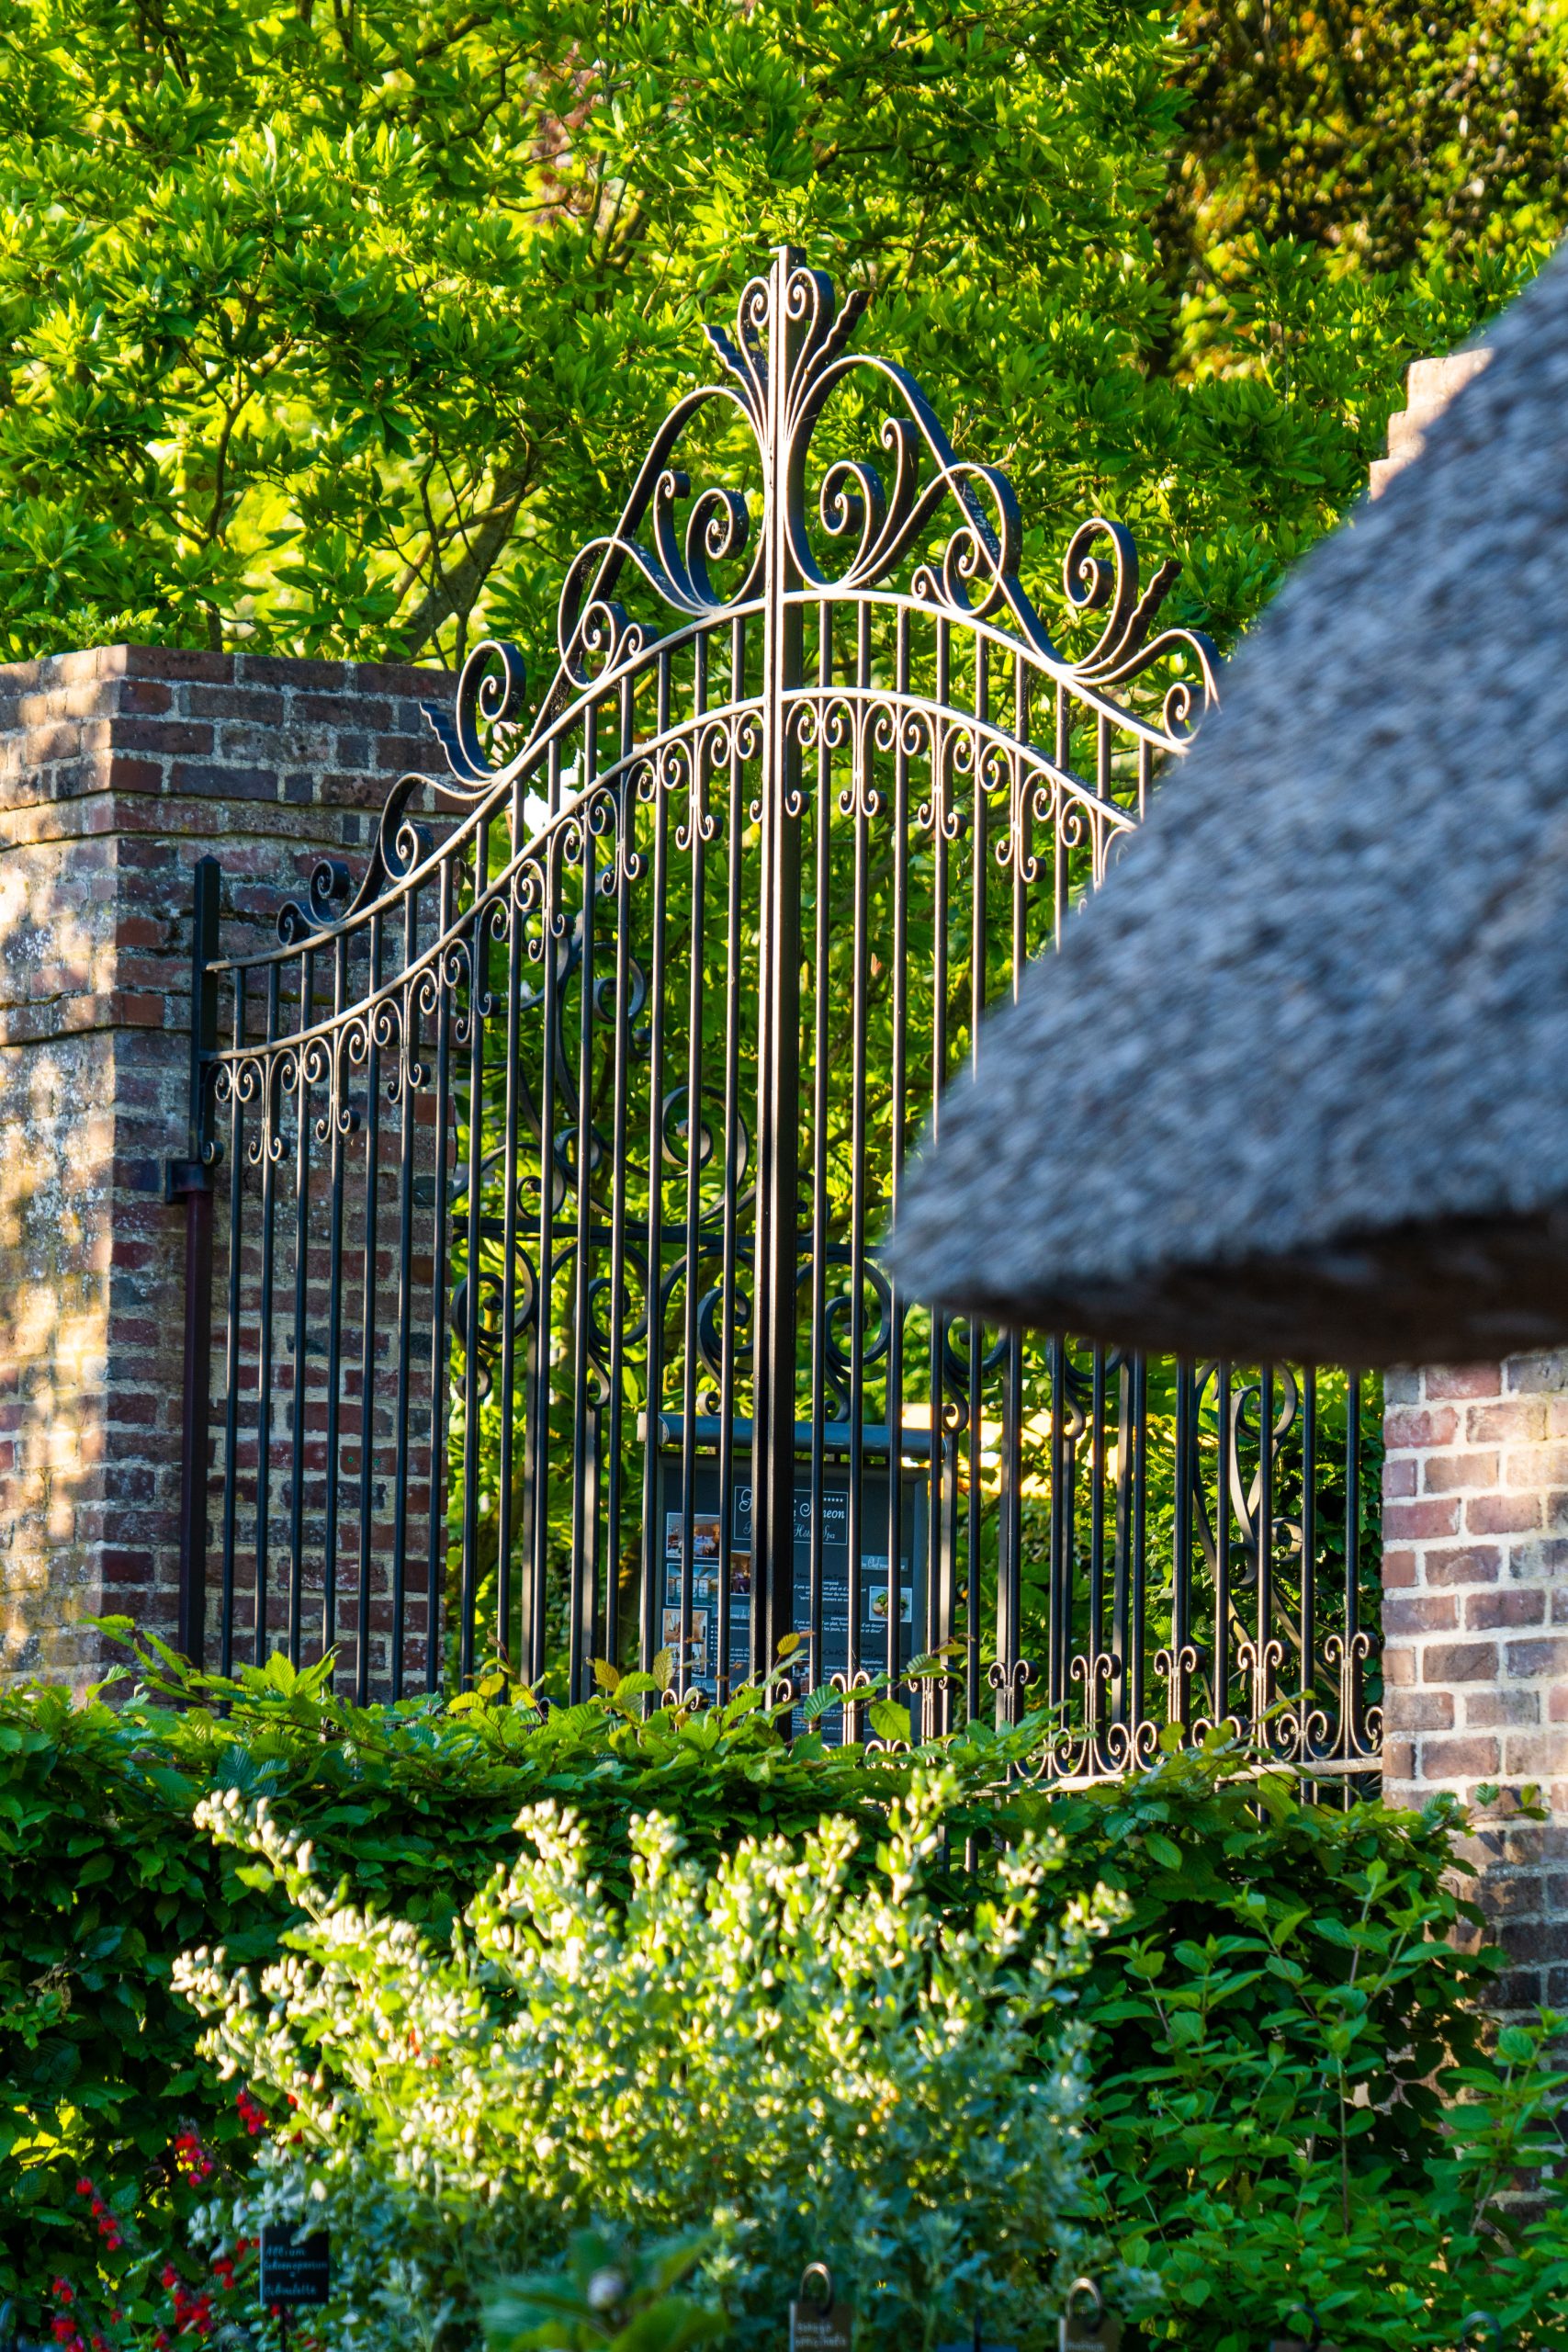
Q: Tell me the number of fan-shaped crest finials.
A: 1